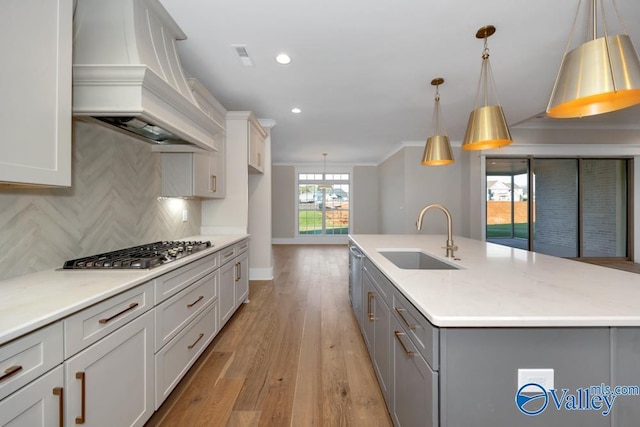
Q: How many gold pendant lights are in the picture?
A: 3